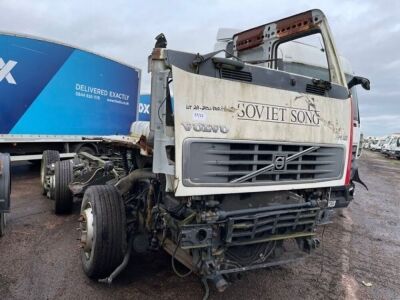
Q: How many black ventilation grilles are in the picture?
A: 2